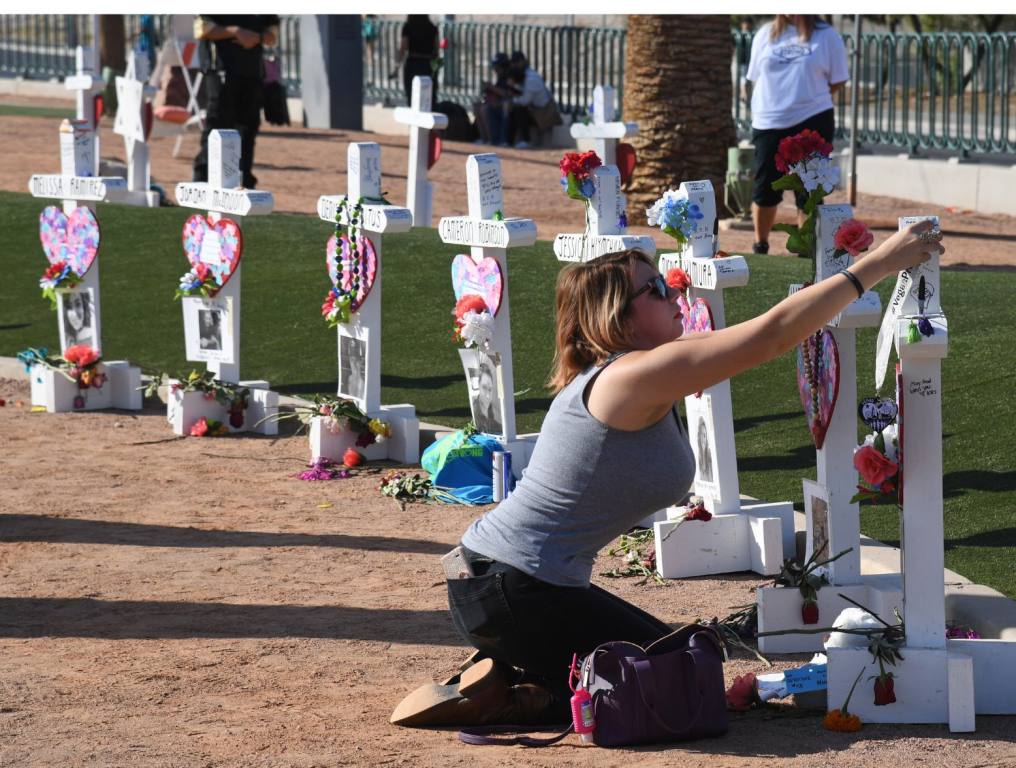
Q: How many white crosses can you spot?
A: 11